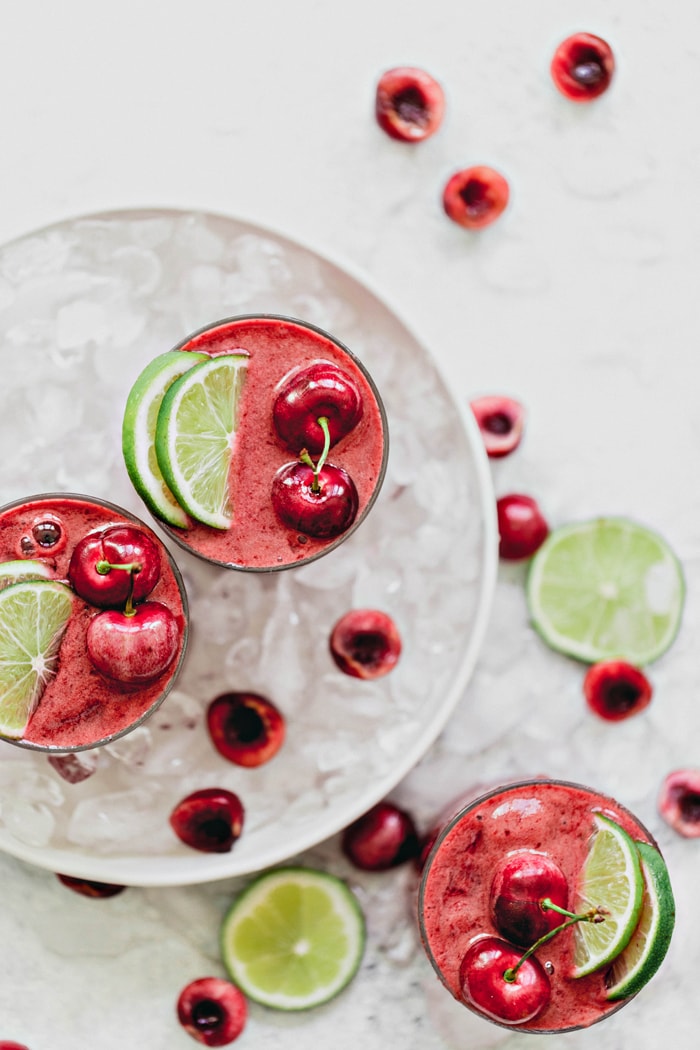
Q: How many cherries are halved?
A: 10